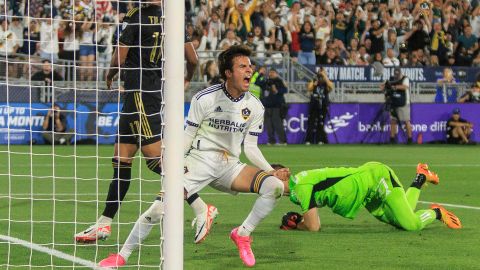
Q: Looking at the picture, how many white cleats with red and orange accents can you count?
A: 2